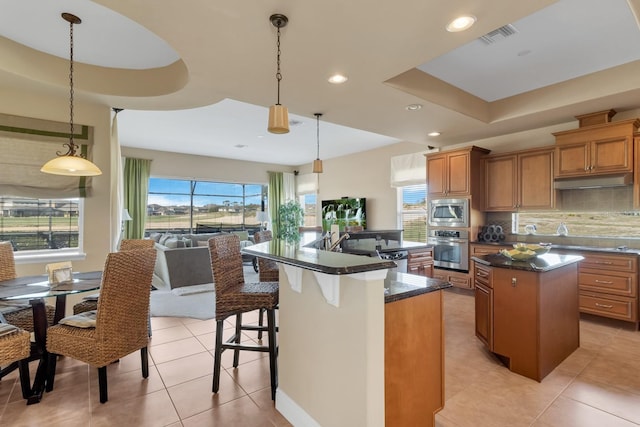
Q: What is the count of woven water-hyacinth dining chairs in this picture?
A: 4